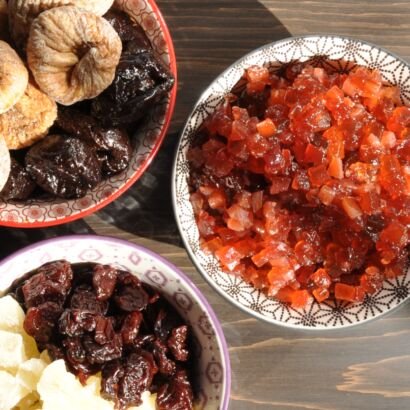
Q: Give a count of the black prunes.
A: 5